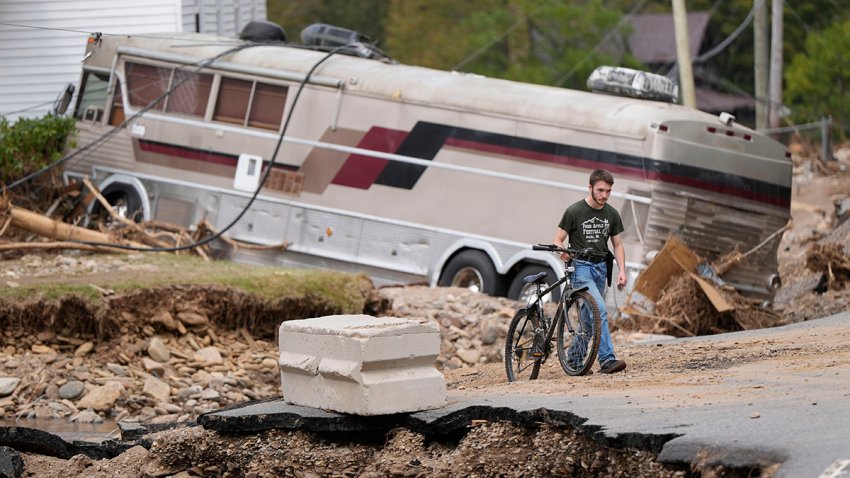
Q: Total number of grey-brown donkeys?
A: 0